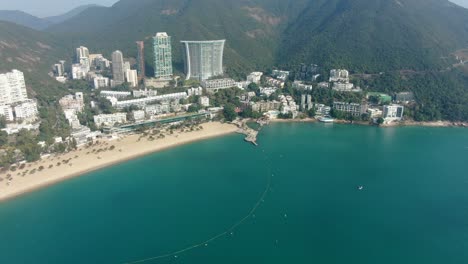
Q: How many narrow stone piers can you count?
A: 1